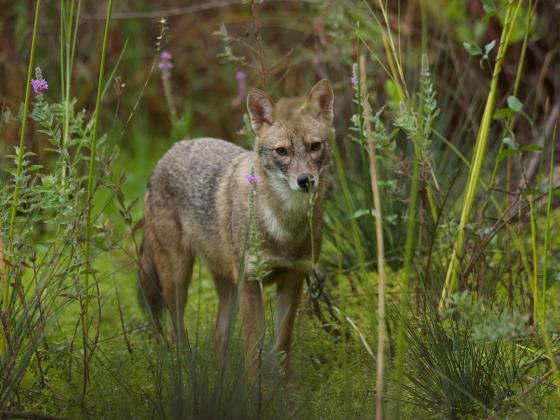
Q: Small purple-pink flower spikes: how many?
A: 5